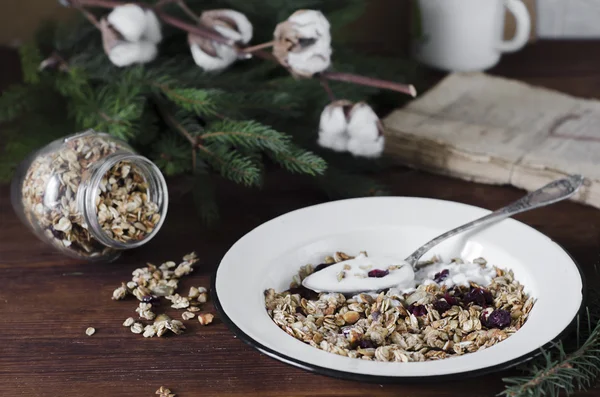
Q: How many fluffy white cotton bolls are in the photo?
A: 4